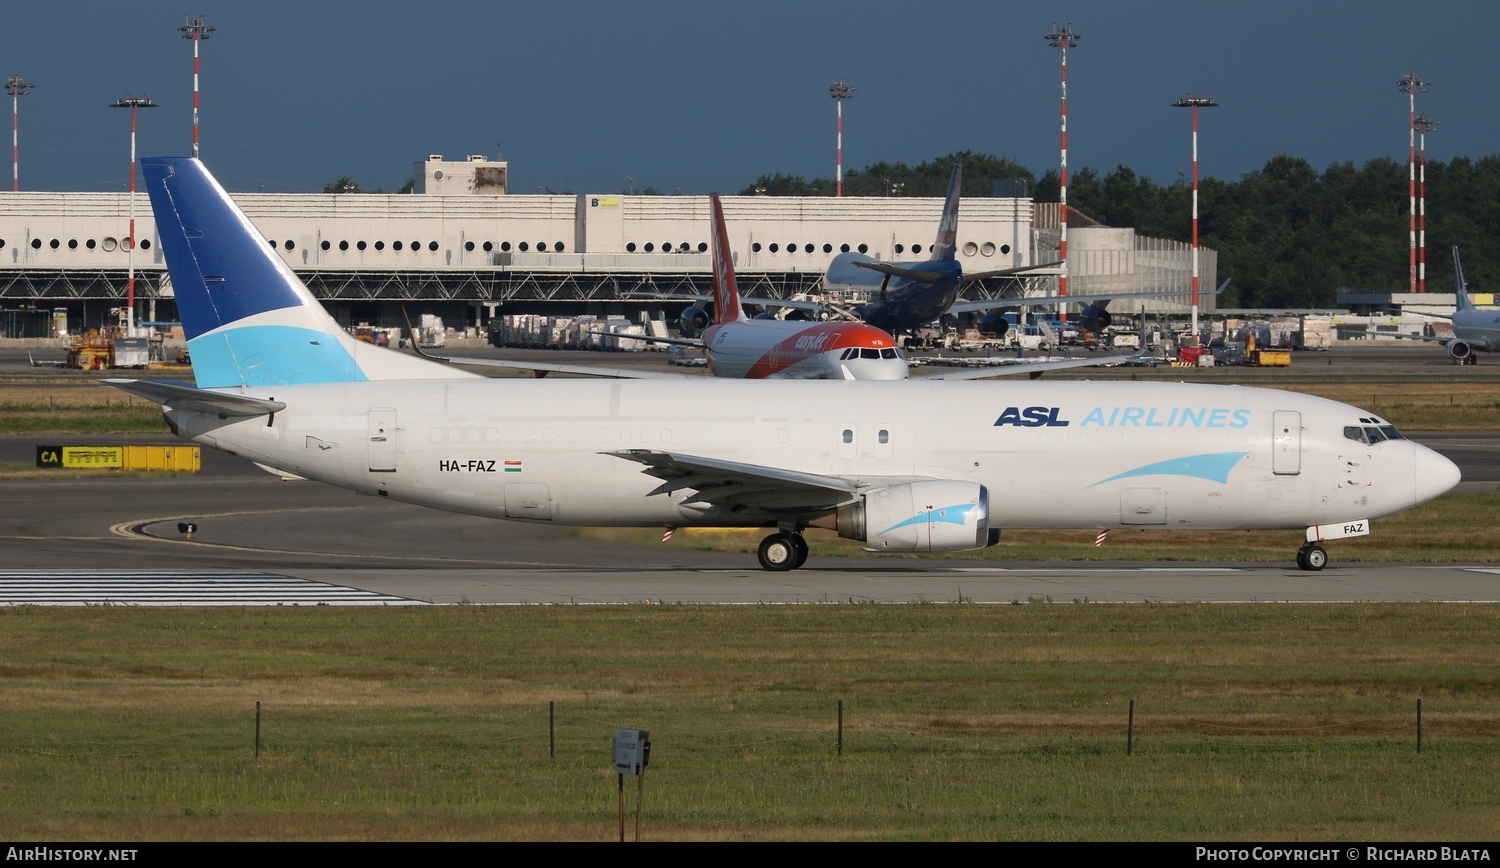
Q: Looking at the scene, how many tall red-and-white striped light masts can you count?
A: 8